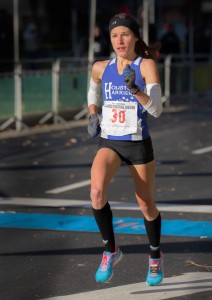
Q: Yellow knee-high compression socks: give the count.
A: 0